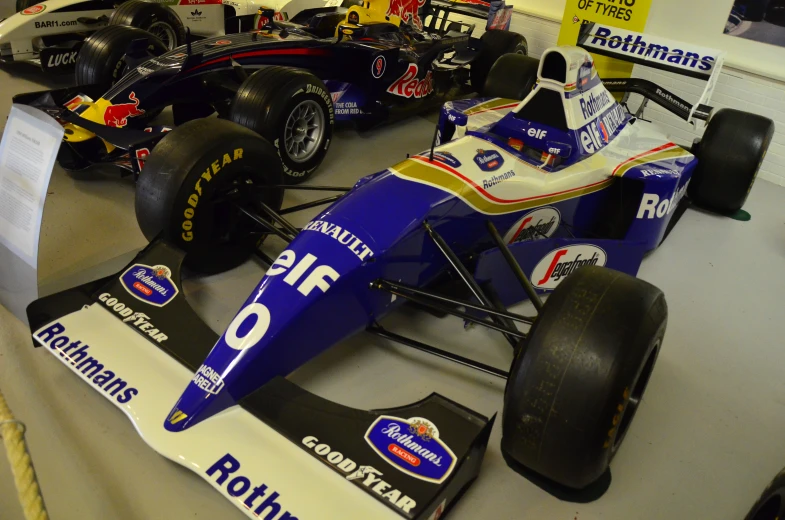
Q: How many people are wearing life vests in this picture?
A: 0